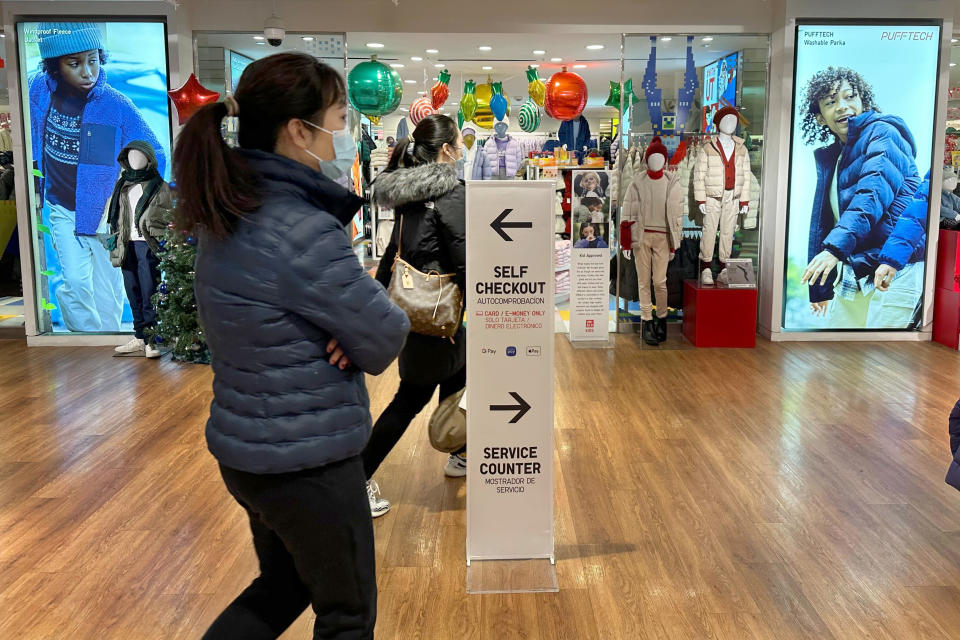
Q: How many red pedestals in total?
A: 2